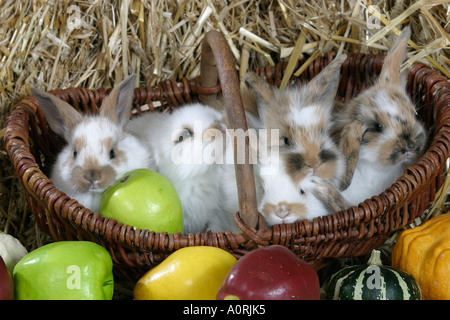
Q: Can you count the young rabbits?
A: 5